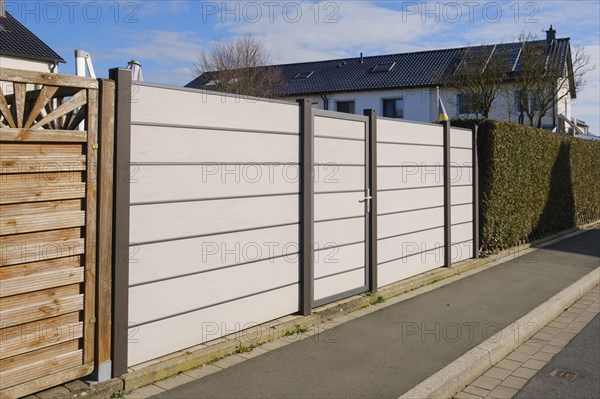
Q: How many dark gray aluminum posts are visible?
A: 5